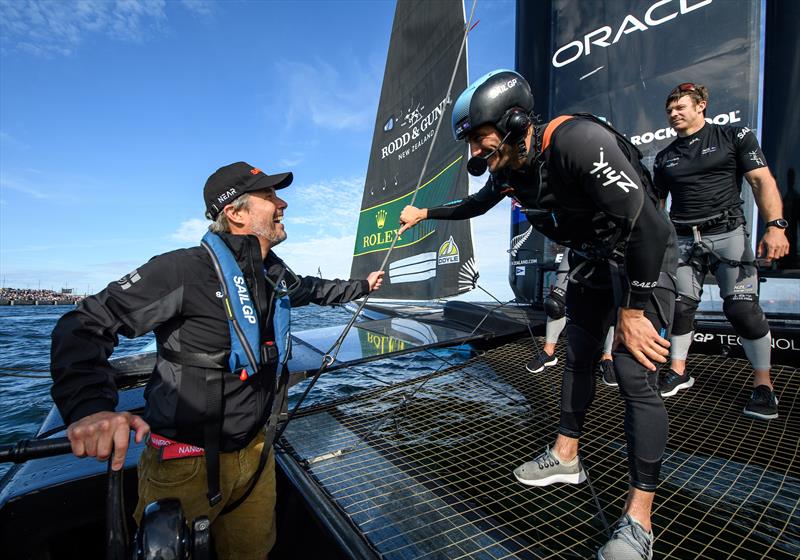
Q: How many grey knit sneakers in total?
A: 2